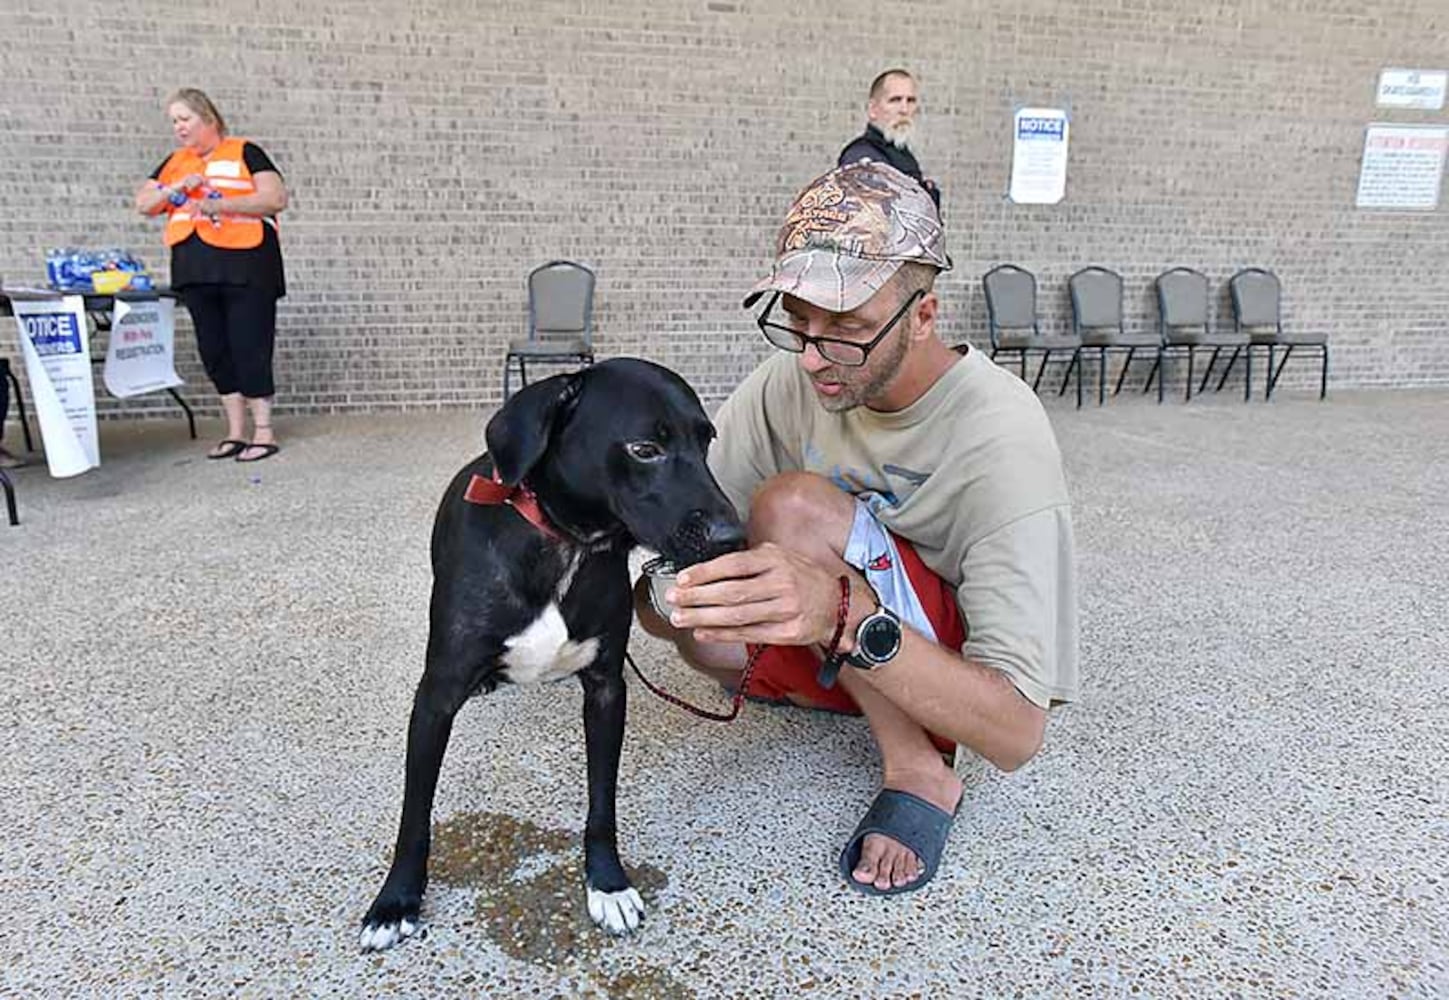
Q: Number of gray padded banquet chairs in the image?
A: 5